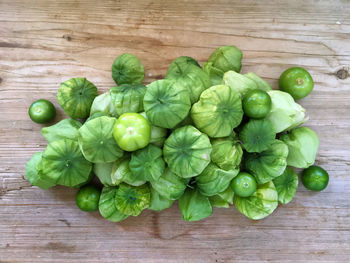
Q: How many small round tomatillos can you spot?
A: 7